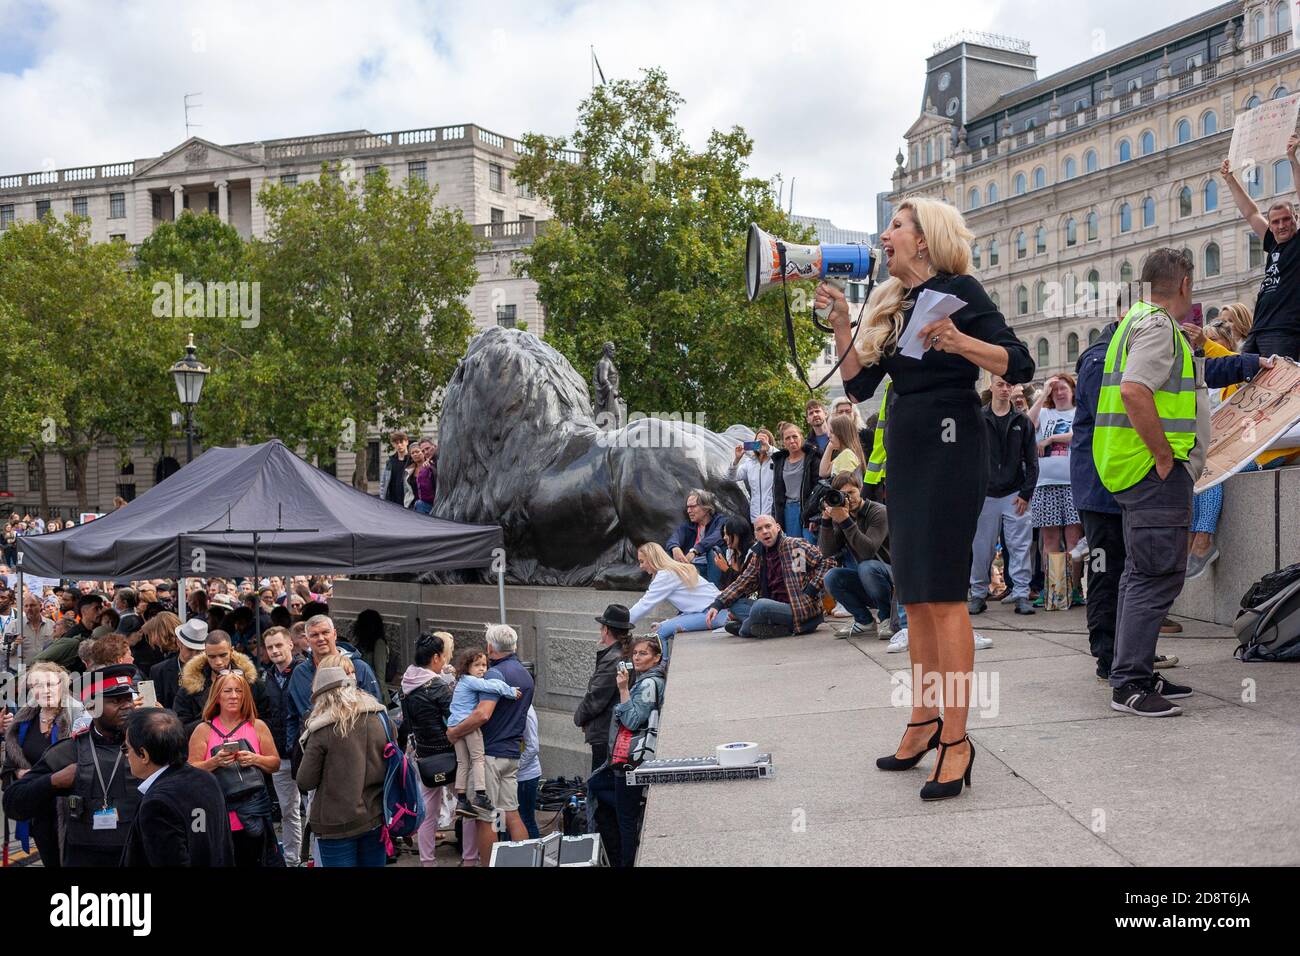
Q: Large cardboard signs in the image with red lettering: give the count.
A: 1